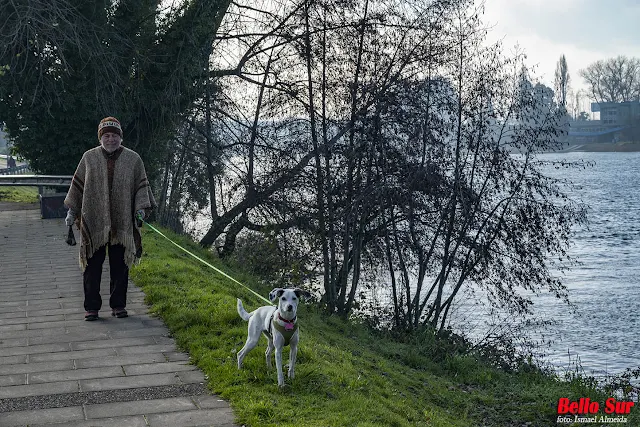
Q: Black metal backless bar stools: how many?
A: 0